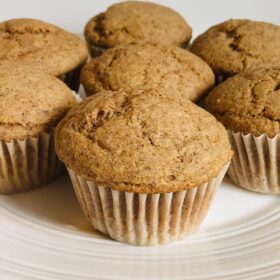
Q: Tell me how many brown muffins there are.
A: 7